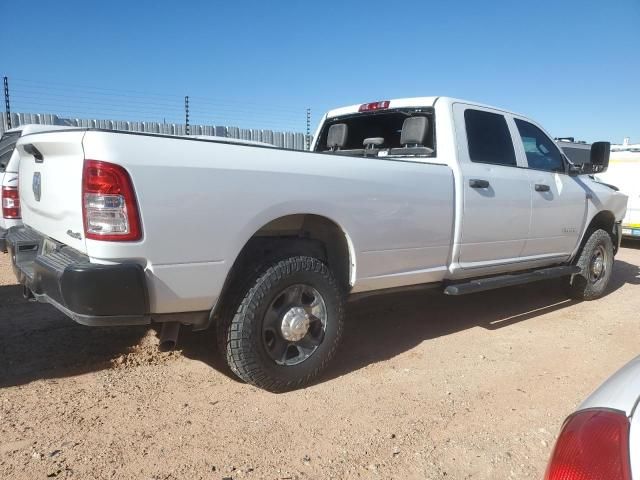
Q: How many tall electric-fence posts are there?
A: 3